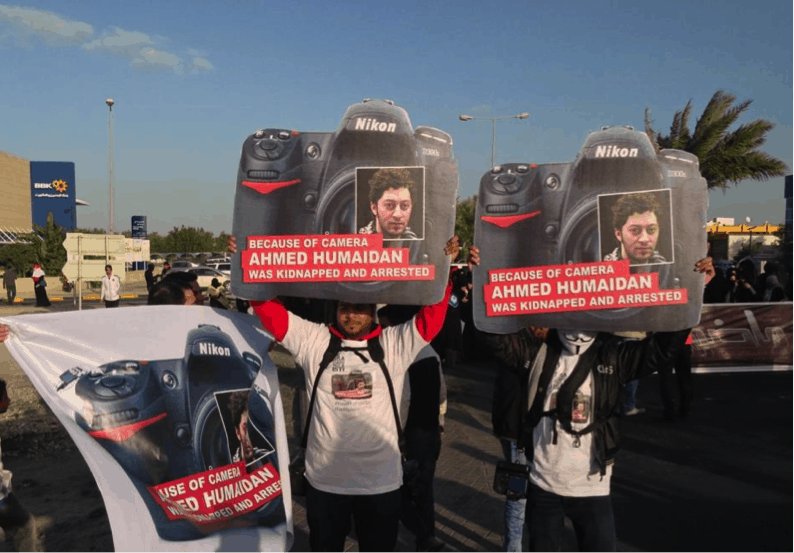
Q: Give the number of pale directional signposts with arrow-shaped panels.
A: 1